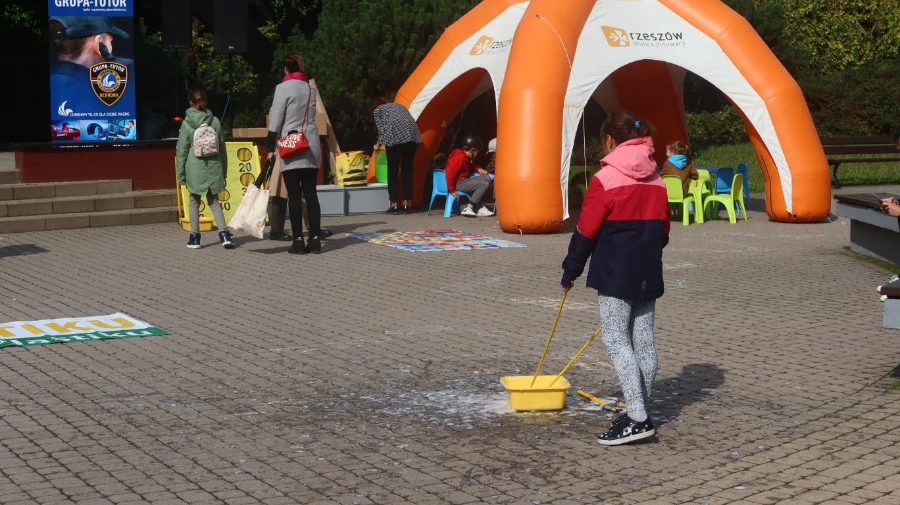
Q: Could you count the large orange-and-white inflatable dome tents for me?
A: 1